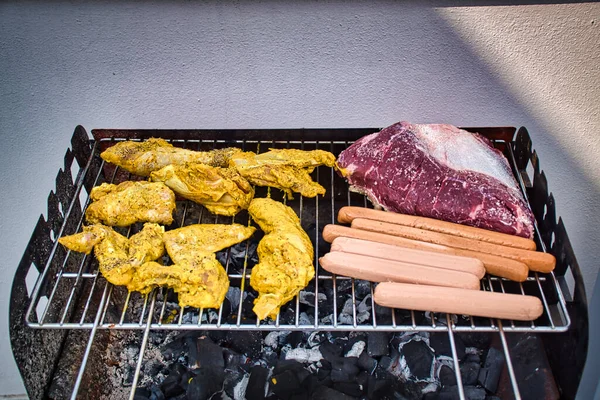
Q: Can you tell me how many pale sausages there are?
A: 3